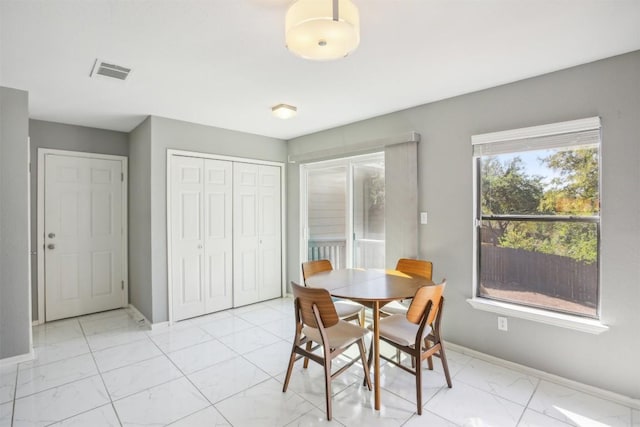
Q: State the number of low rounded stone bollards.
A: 0